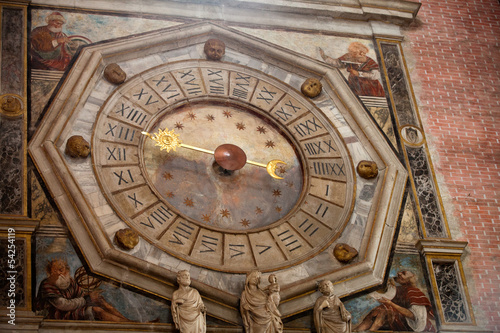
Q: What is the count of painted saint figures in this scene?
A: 4